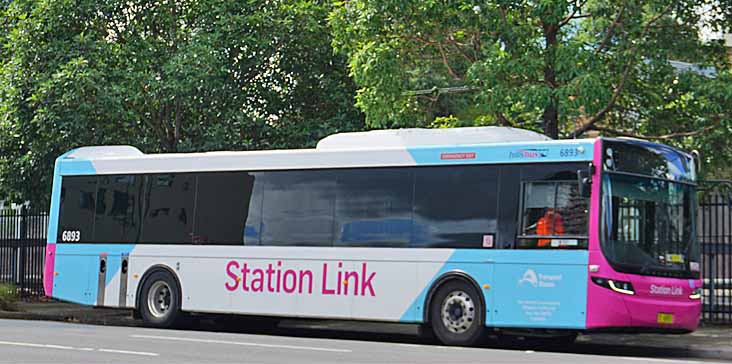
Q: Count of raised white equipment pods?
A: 2